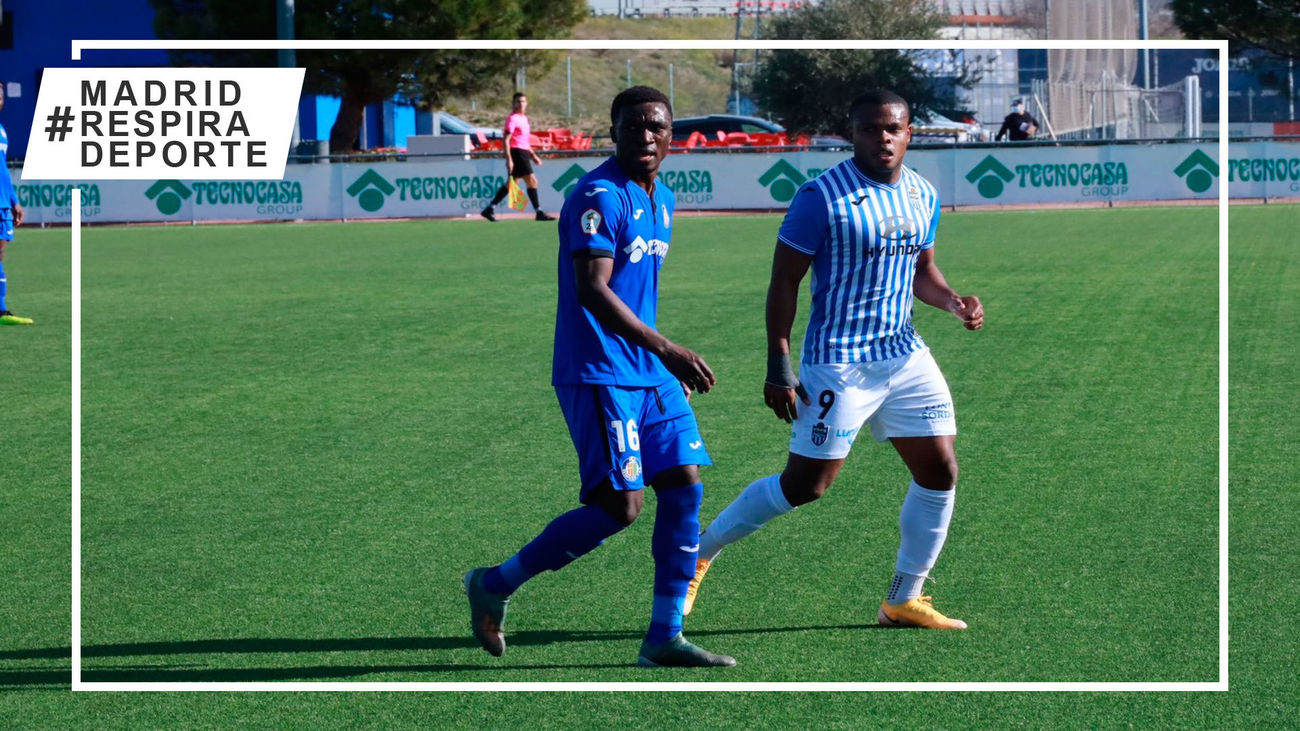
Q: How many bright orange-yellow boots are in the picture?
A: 2